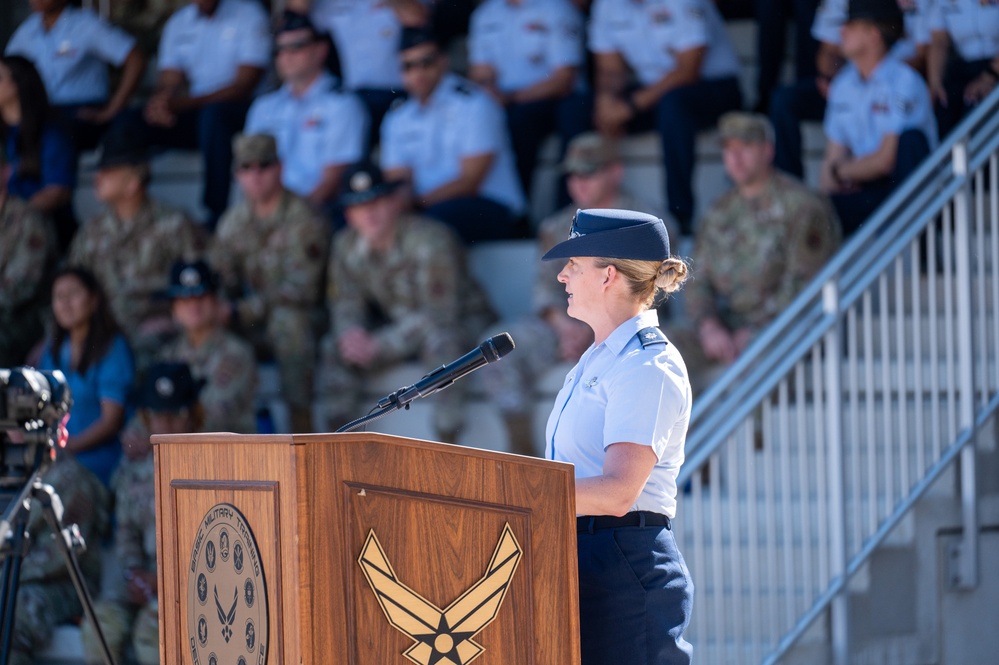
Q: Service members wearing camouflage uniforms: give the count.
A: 8